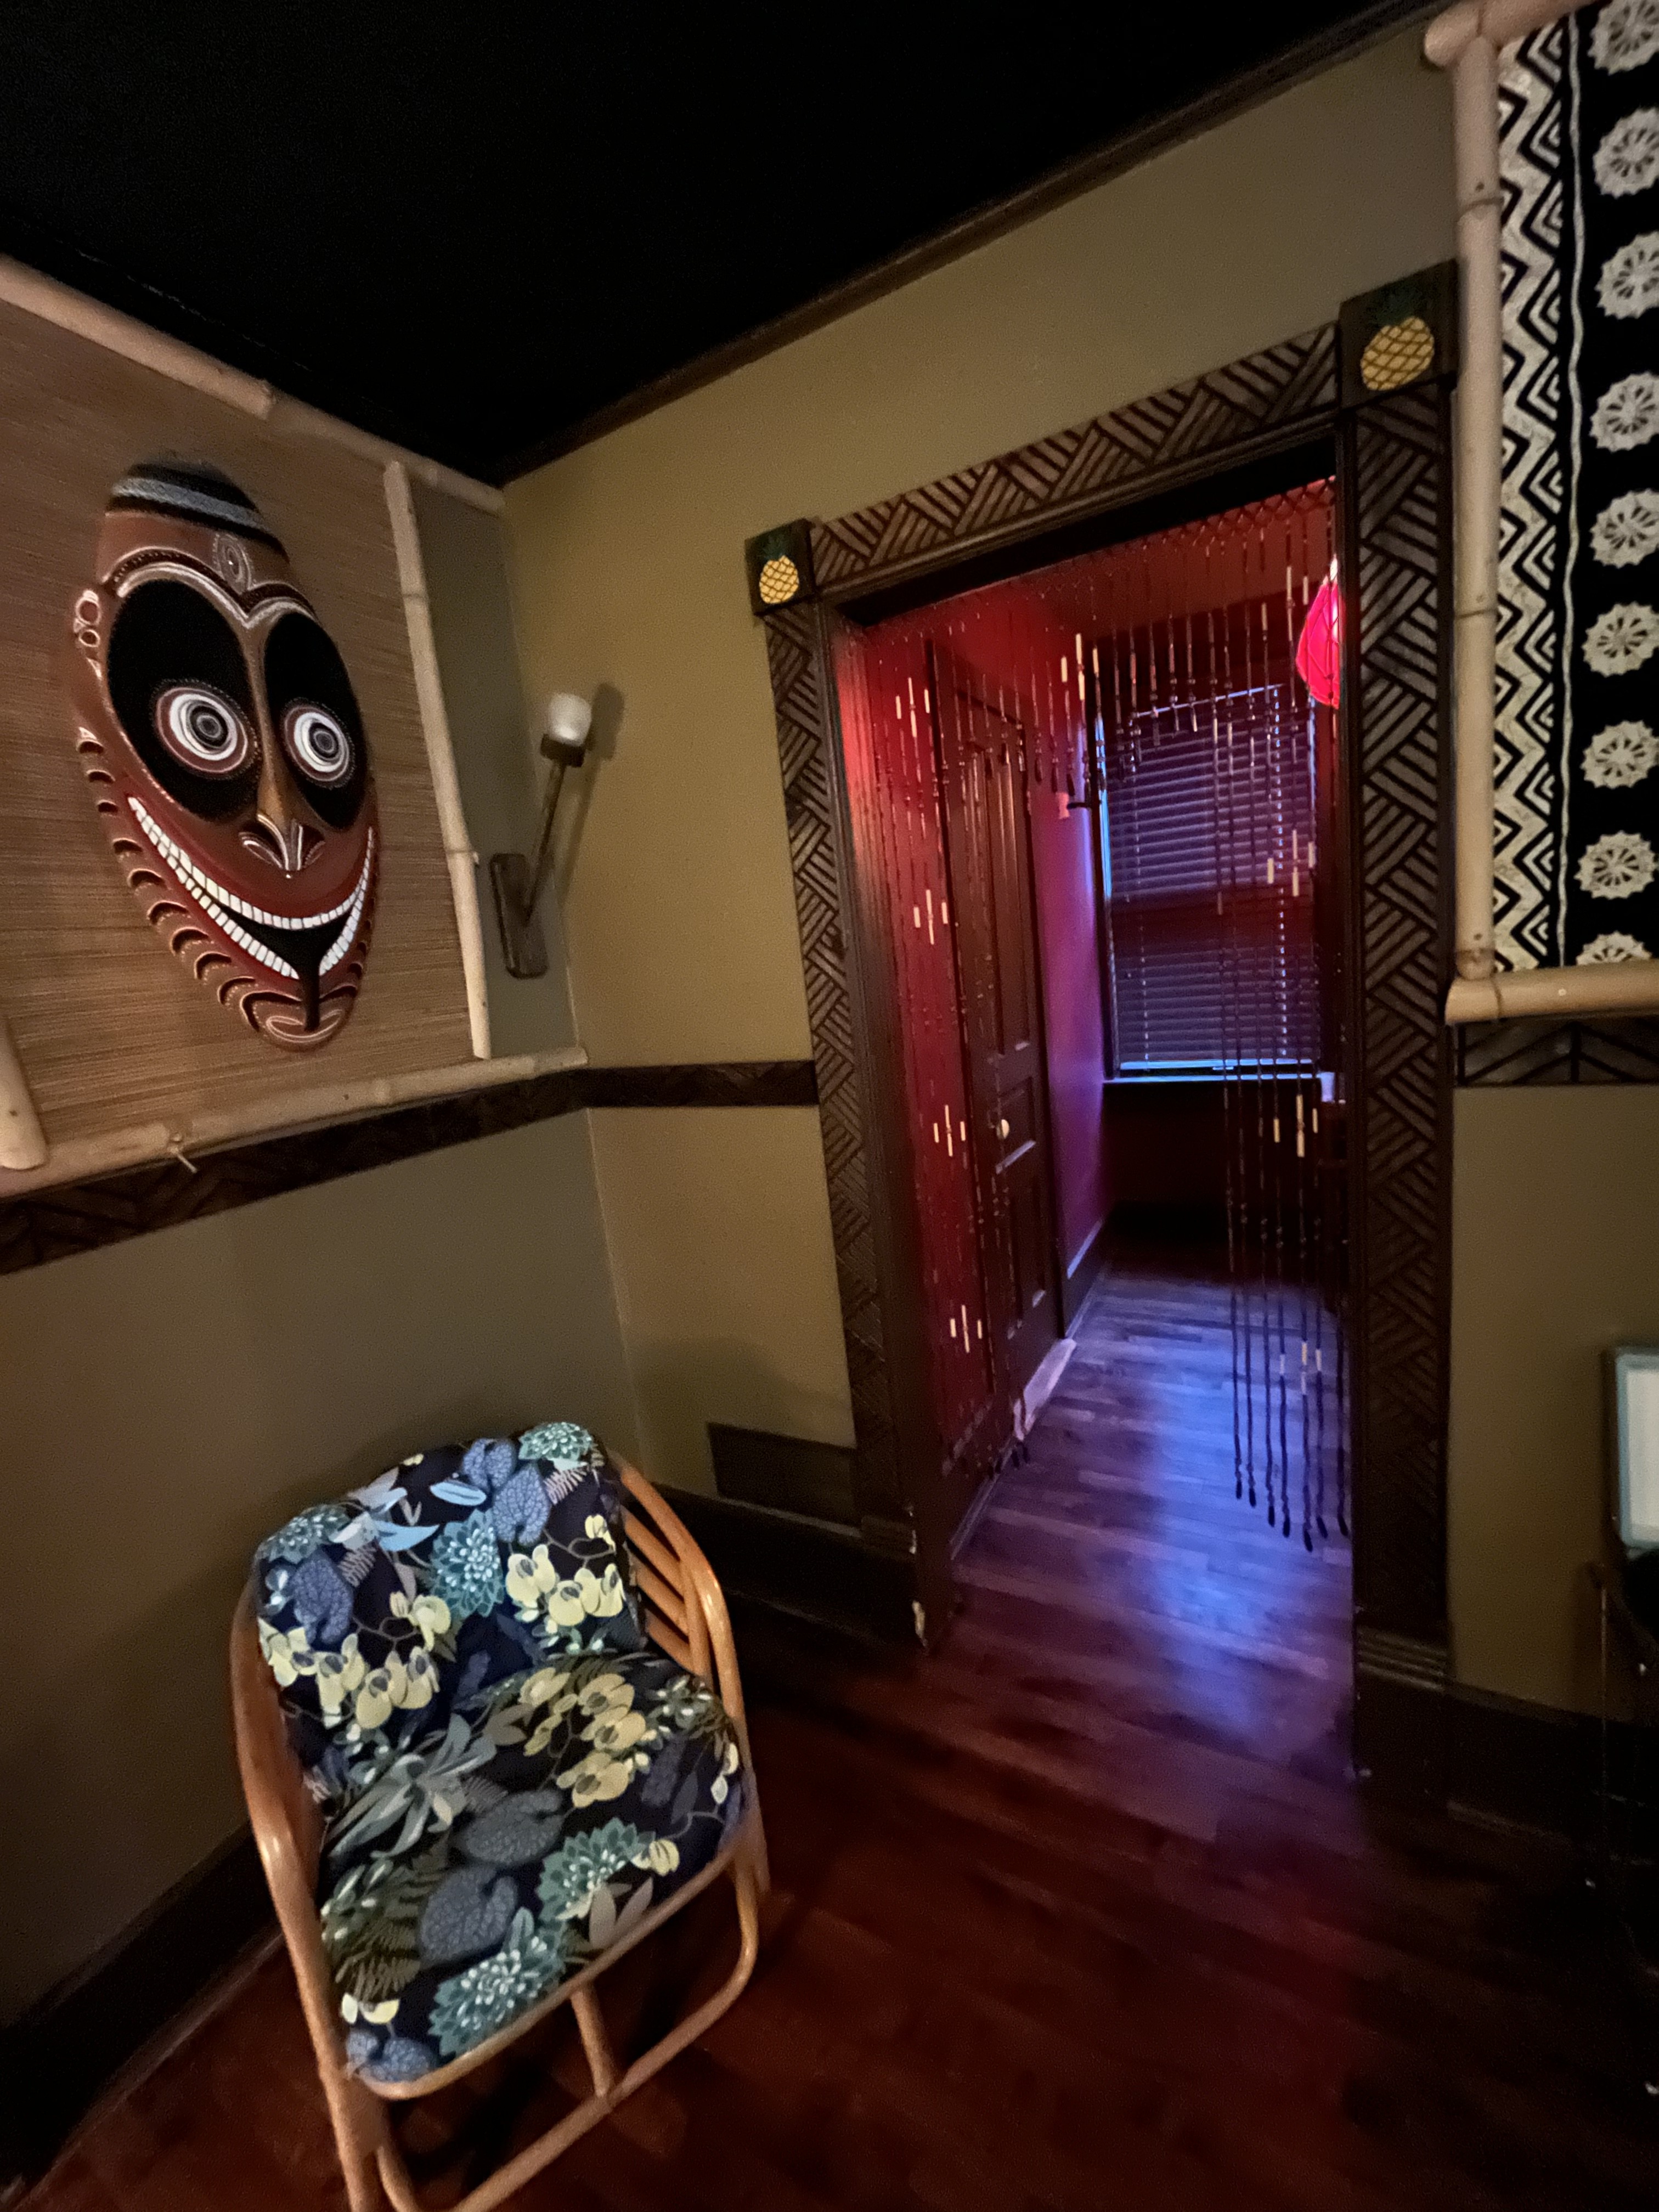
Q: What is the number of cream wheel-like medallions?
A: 9